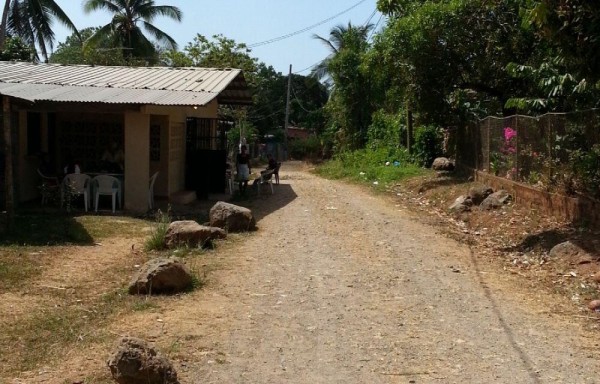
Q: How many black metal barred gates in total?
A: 1